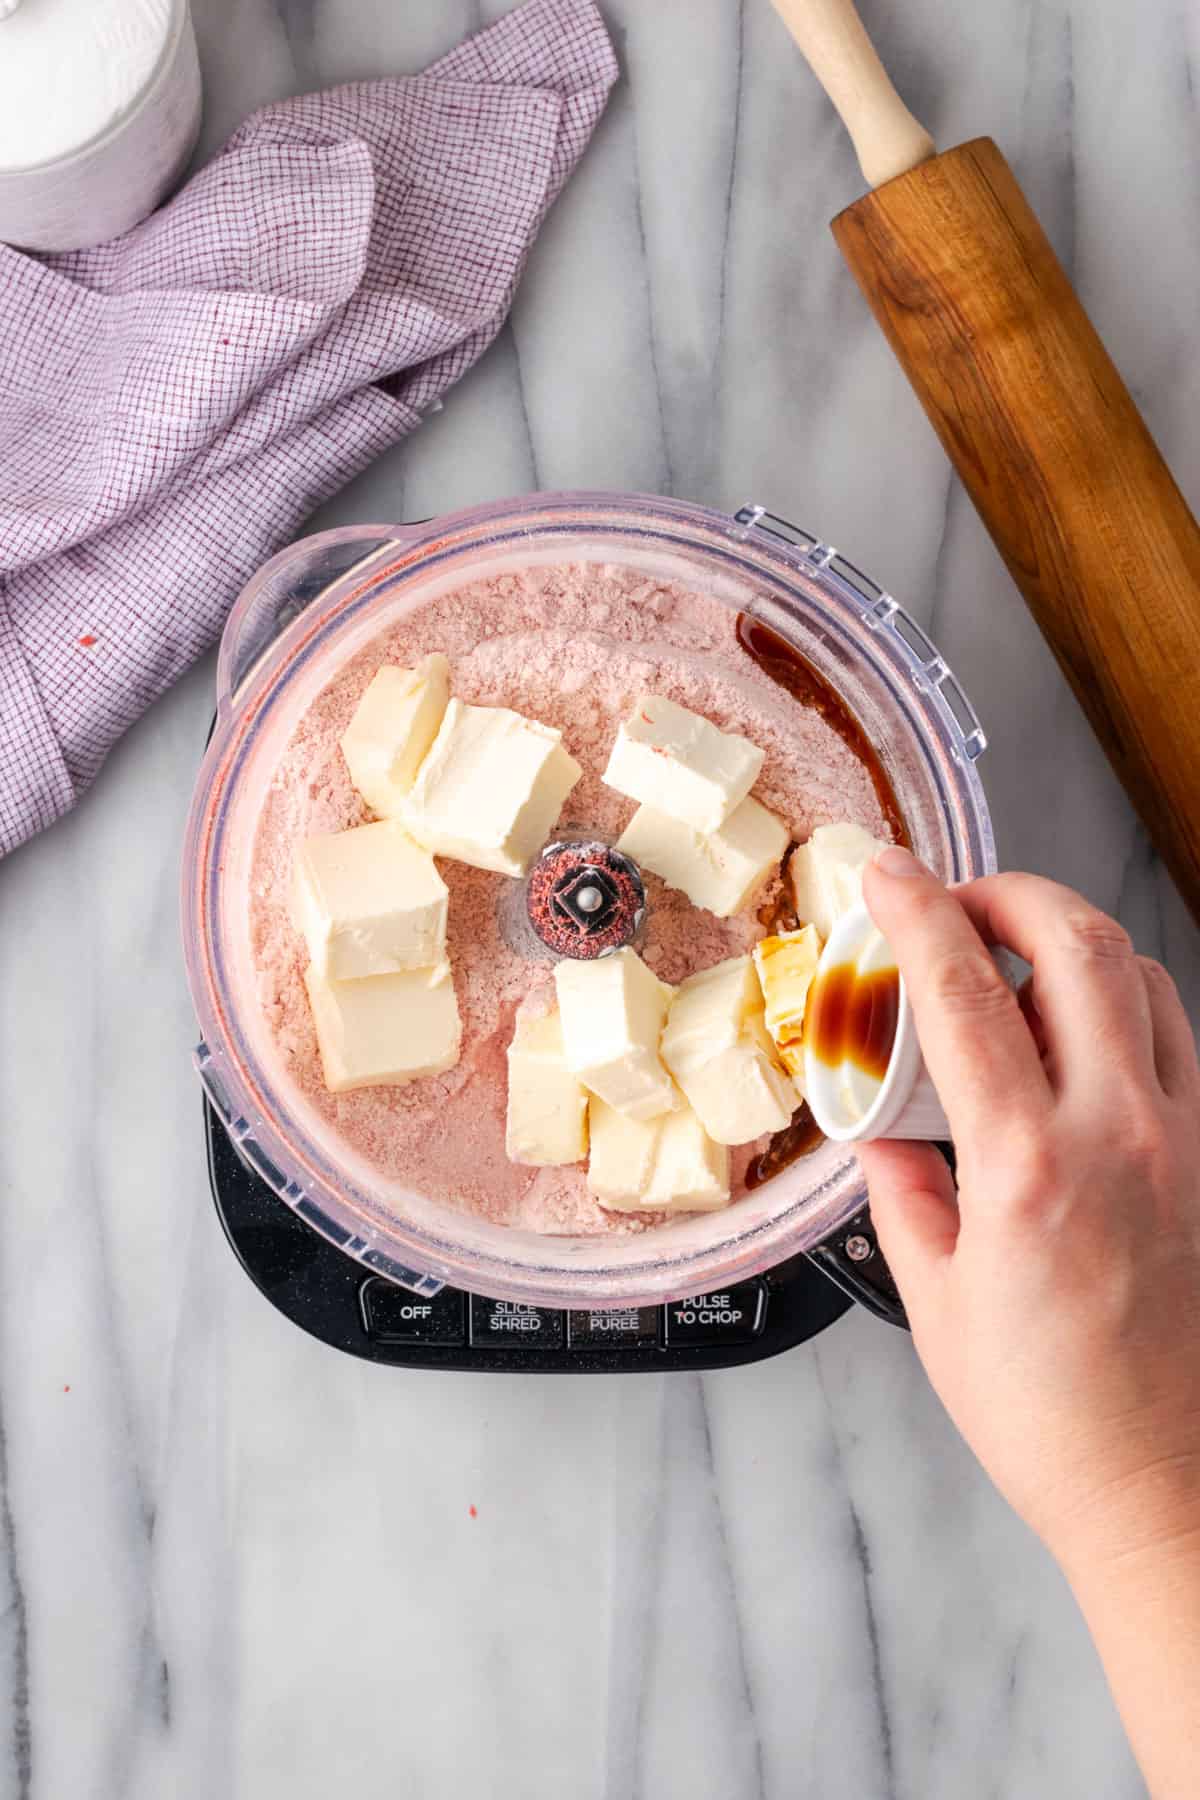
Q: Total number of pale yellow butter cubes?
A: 12